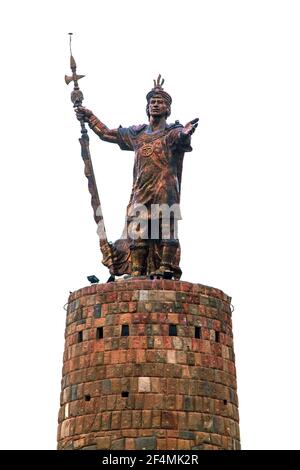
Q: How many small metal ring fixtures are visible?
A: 2